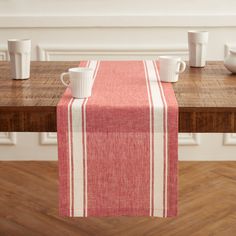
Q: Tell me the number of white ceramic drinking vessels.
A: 4